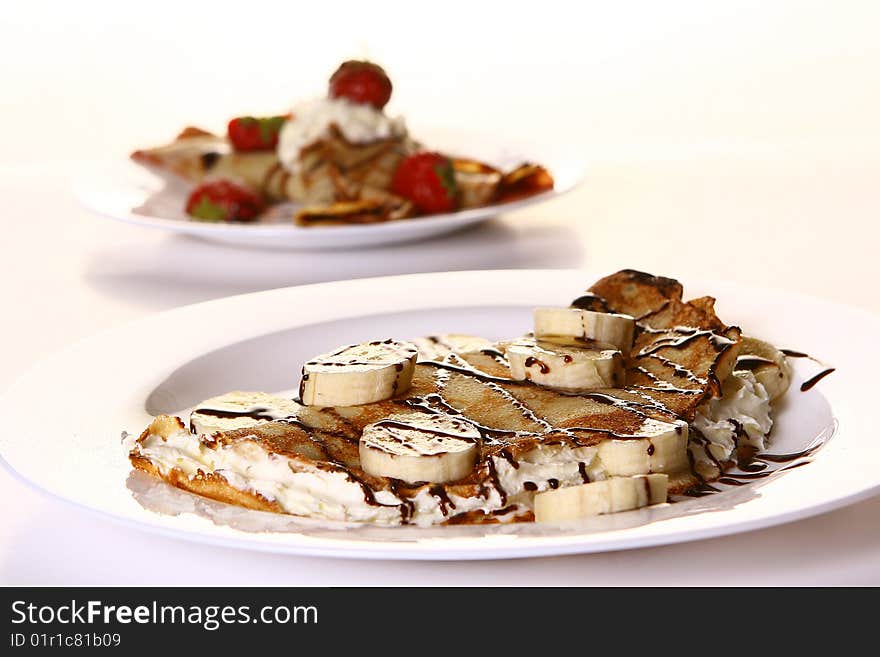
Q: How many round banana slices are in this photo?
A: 9